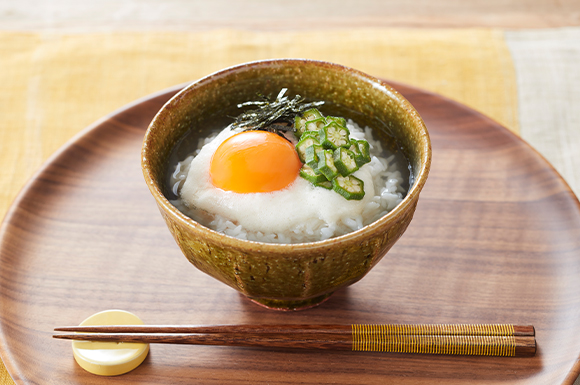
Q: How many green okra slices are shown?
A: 14